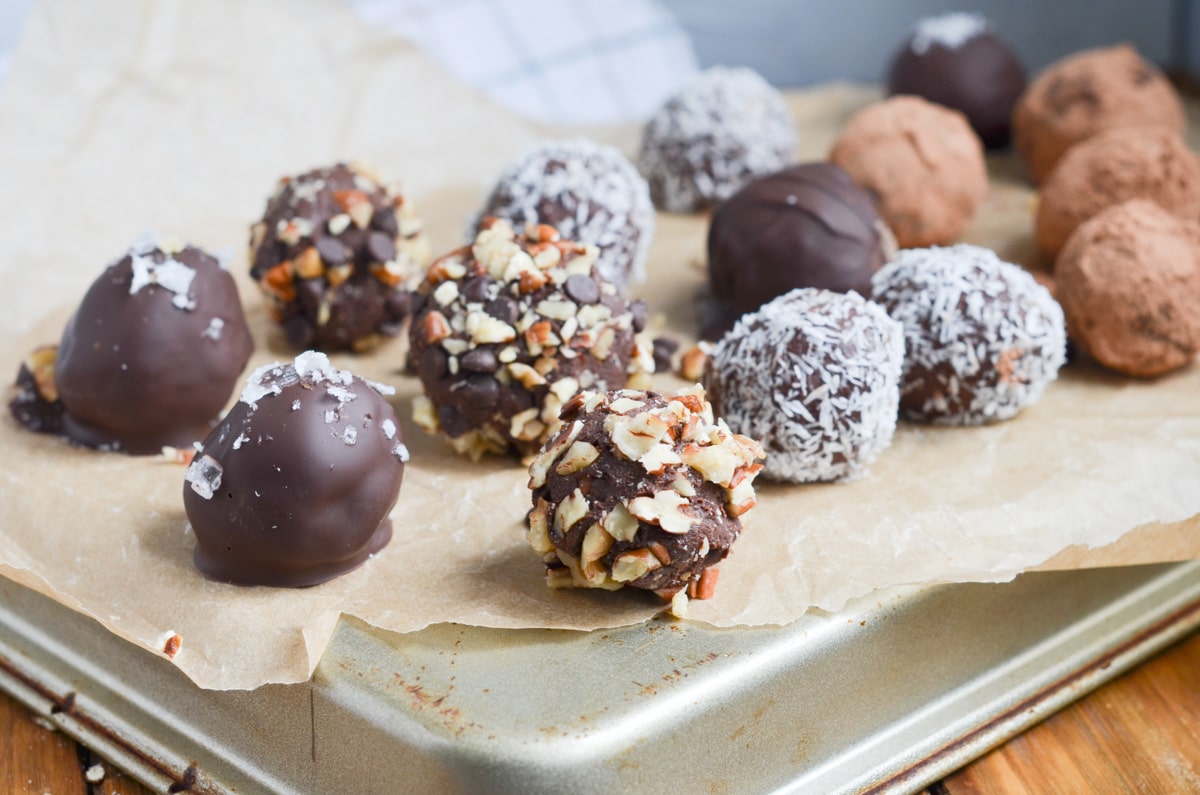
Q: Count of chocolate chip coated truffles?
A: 2